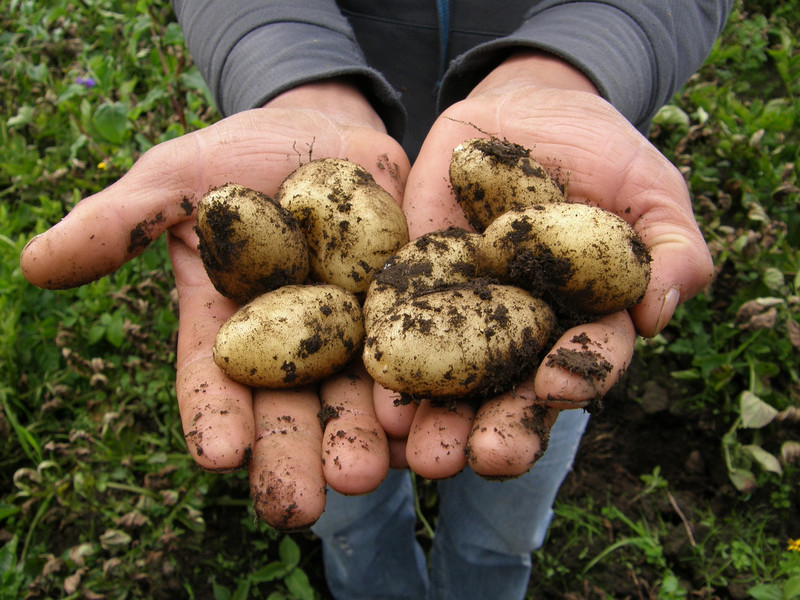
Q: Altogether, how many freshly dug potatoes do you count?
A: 7